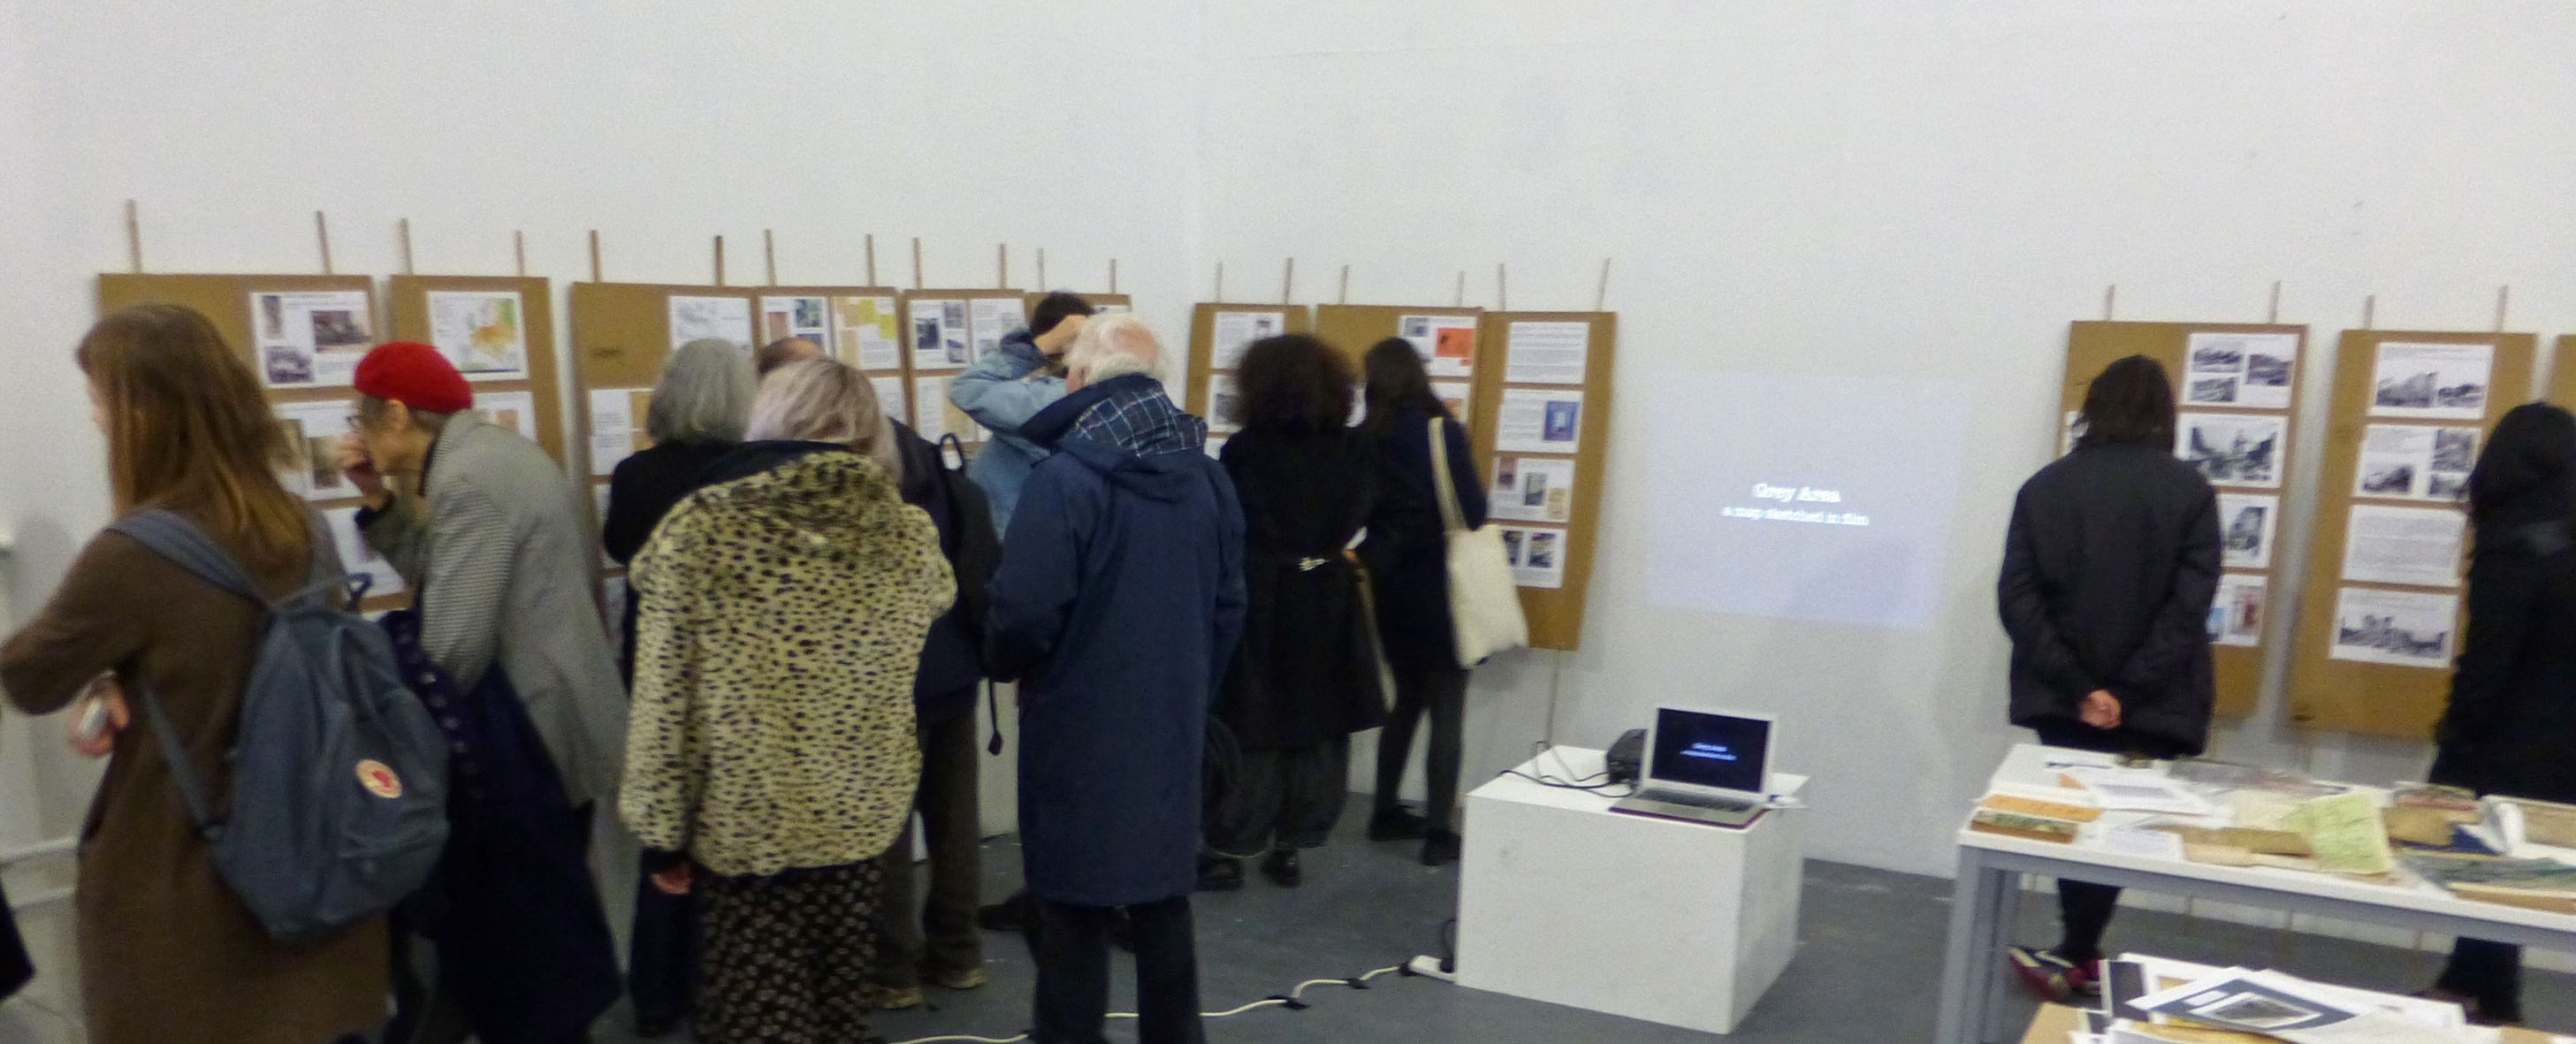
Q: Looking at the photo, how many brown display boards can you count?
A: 12